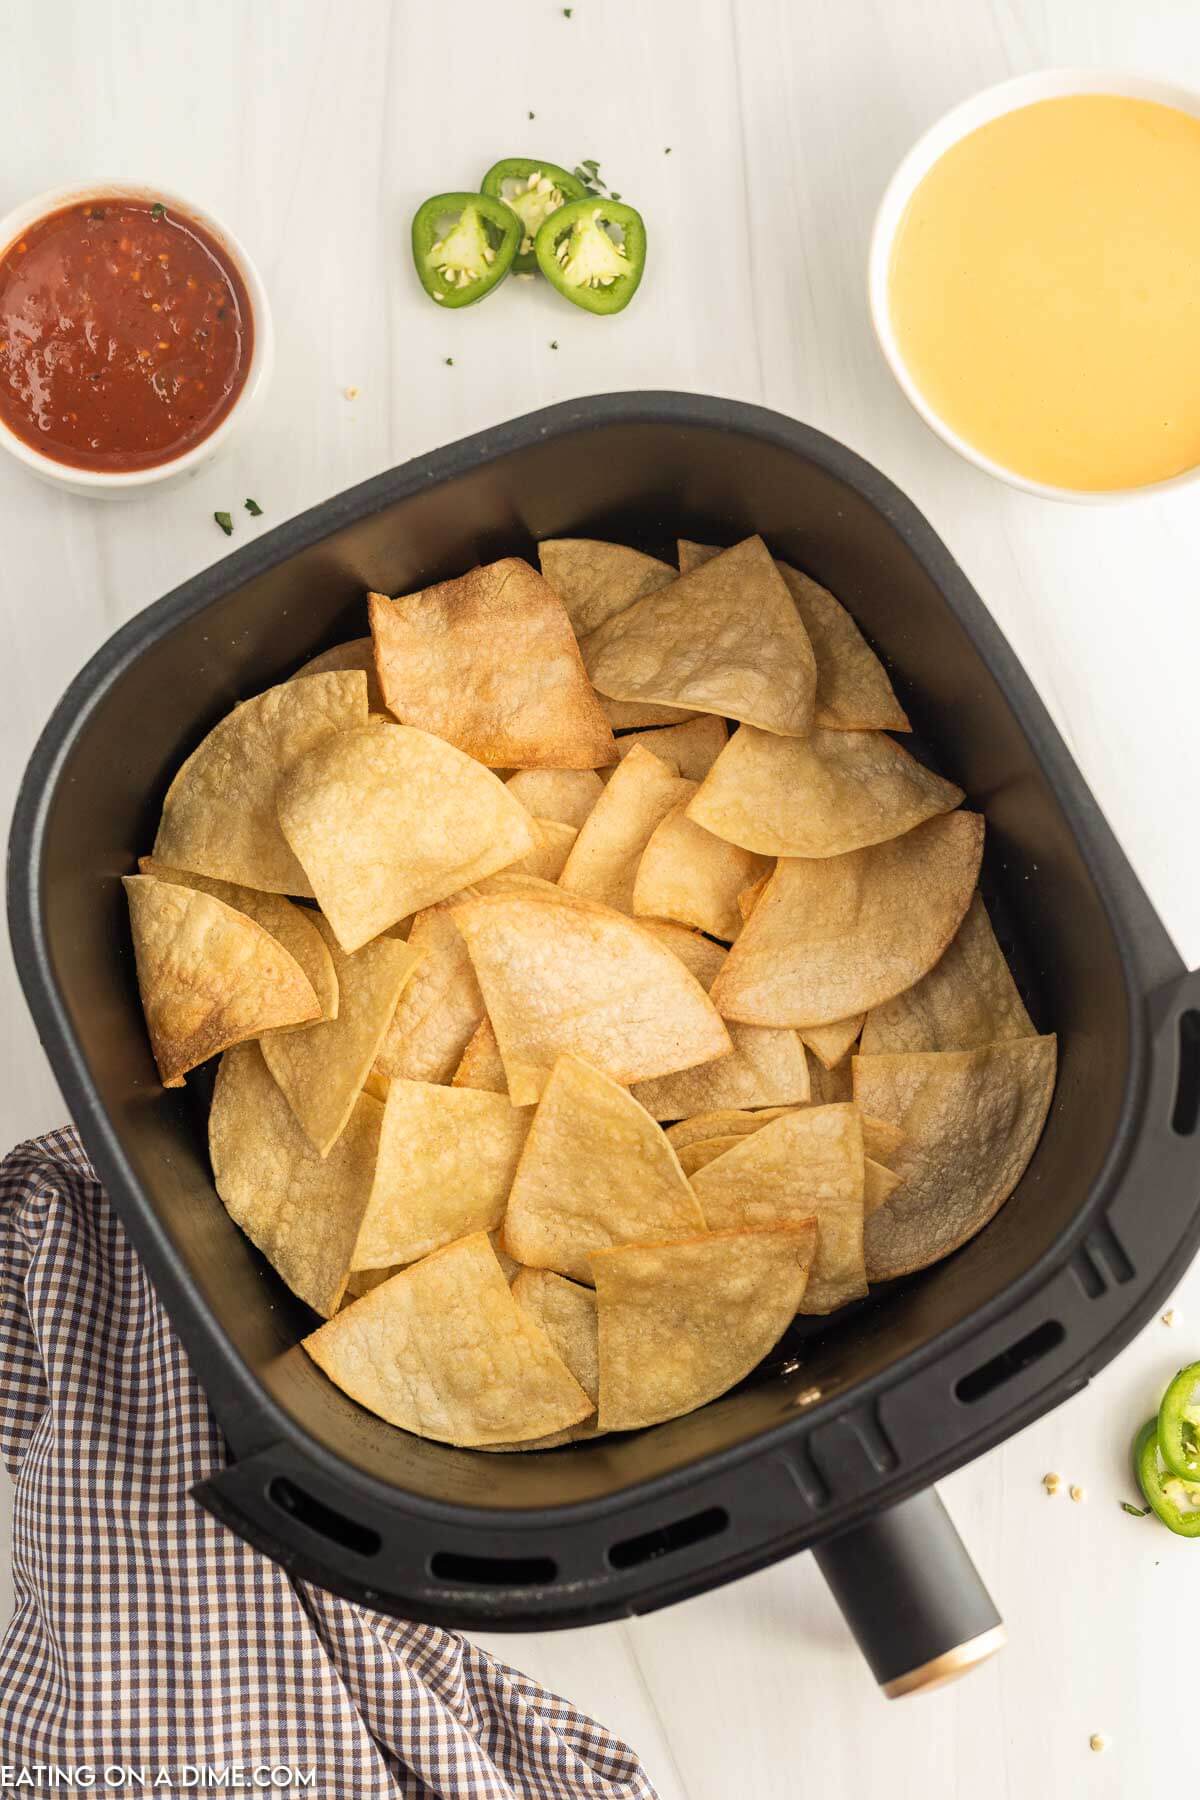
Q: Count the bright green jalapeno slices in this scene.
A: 5